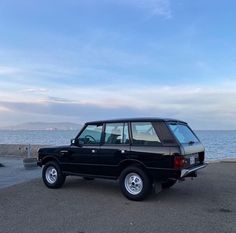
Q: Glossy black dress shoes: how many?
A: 0